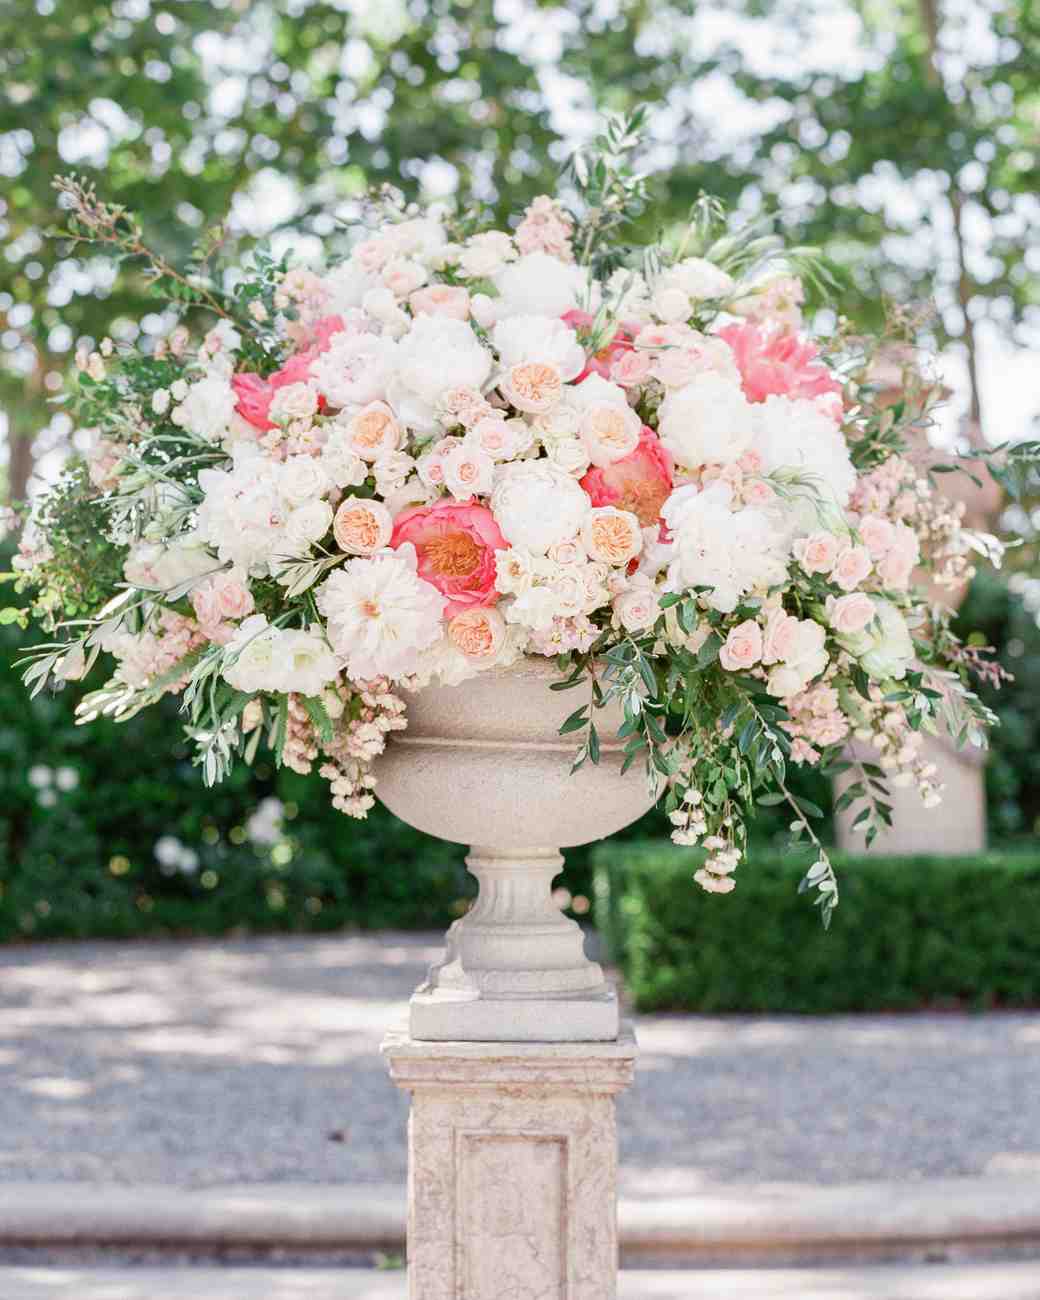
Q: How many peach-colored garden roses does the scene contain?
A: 6